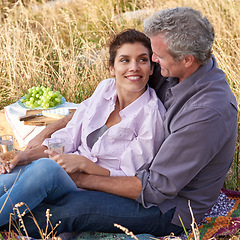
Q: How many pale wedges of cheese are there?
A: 1